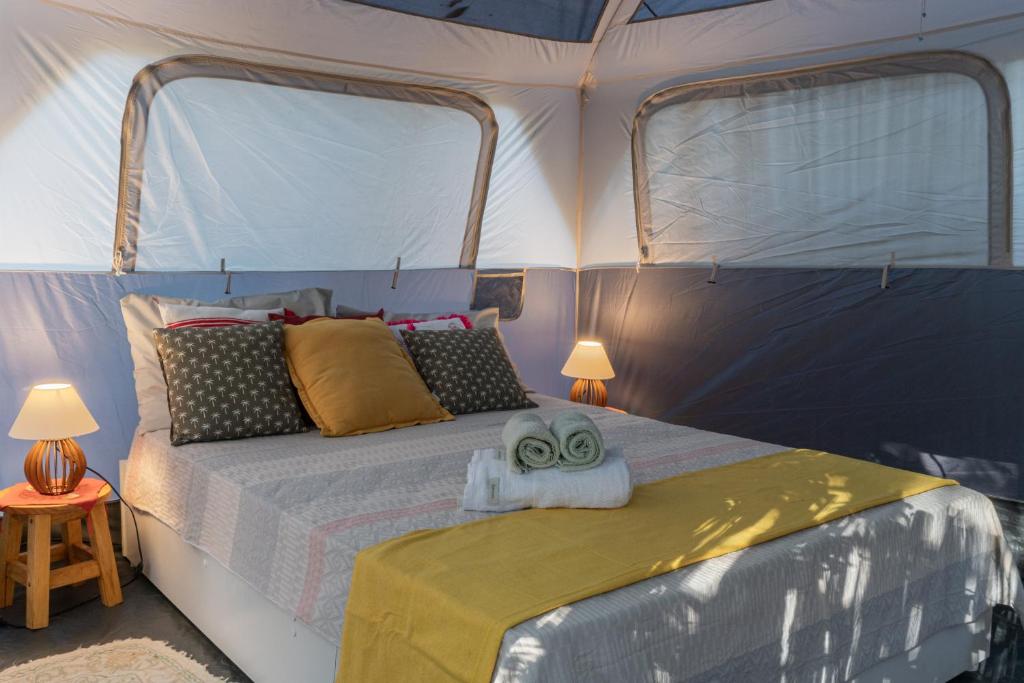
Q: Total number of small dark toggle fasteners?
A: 4